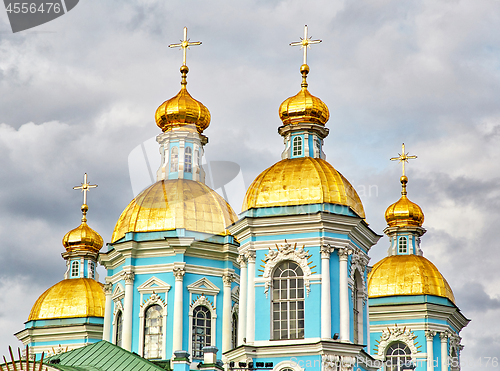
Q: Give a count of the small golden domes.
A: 4